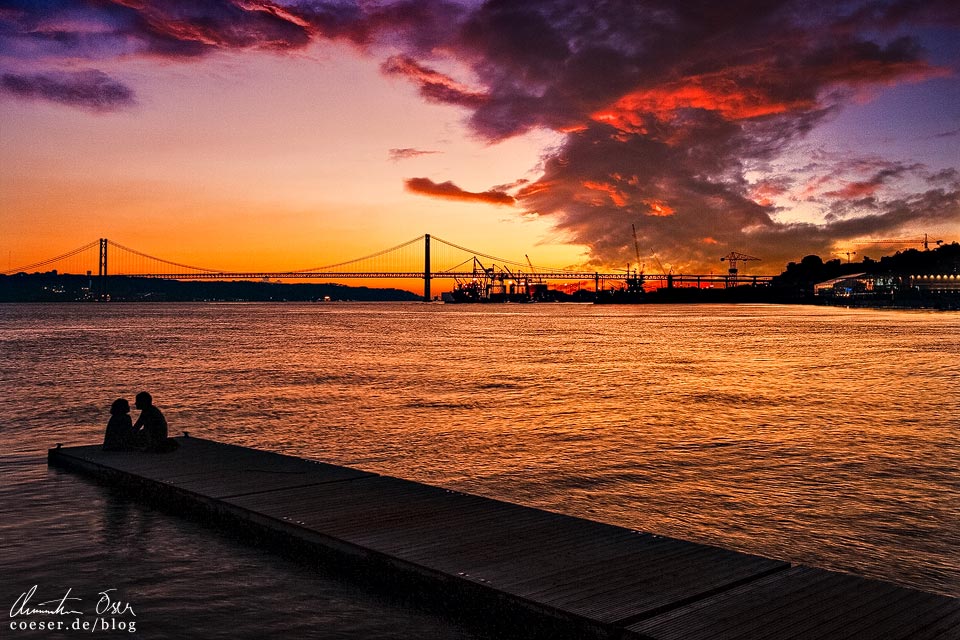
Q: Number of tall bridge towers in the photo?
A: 2